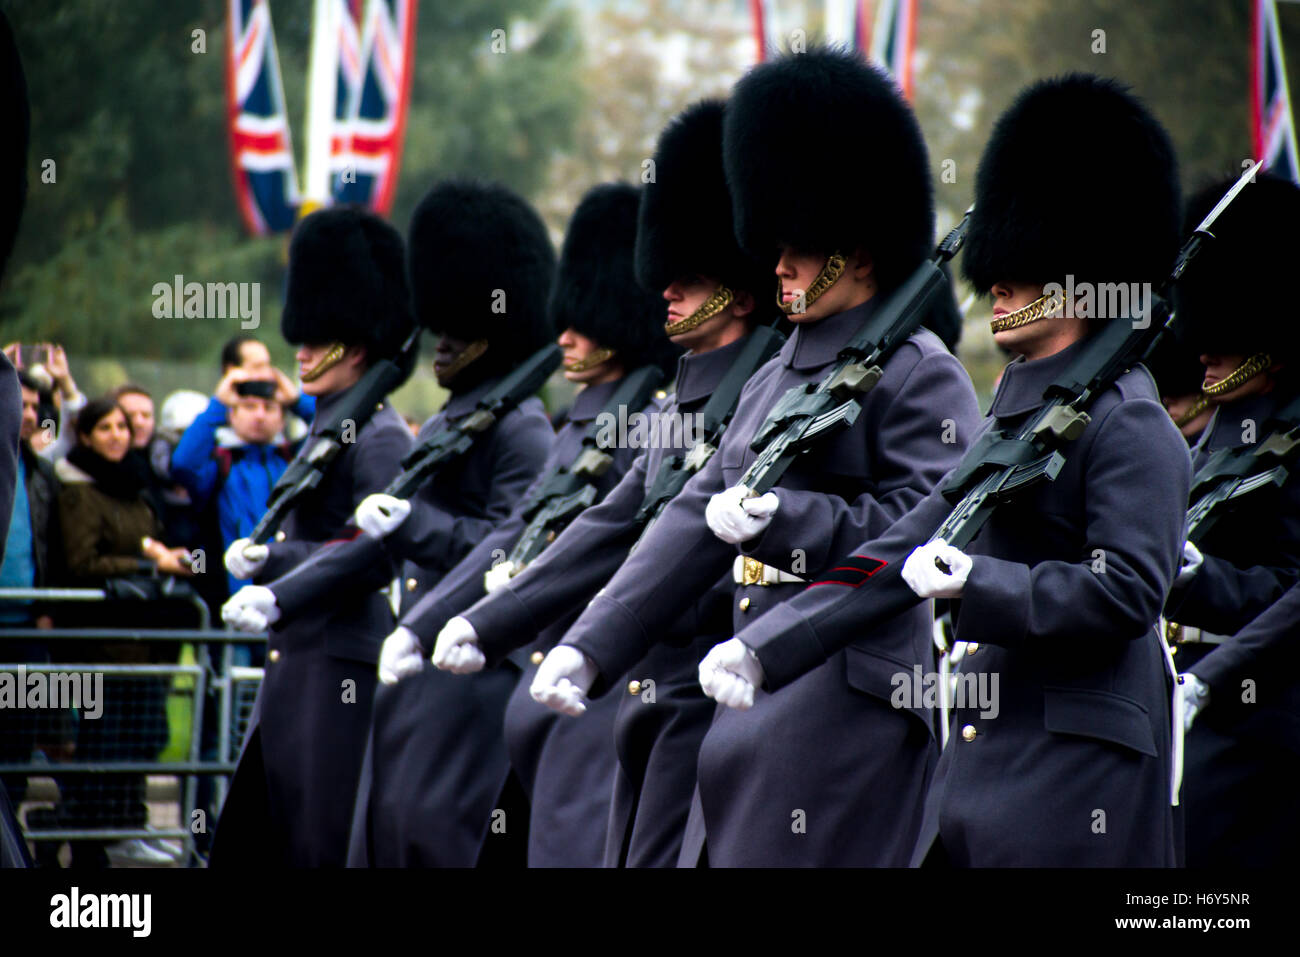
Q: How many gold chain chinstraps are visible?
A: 8